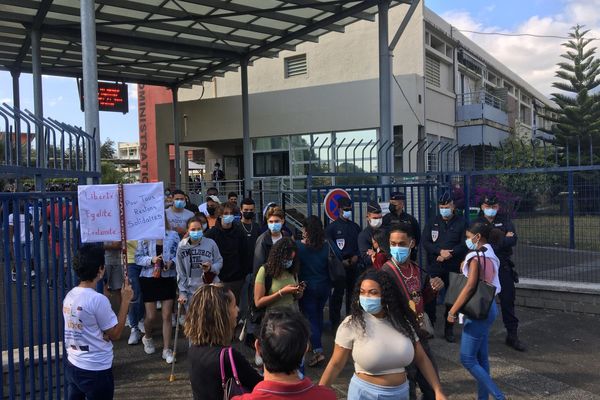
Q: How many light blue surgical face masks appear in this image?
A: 11